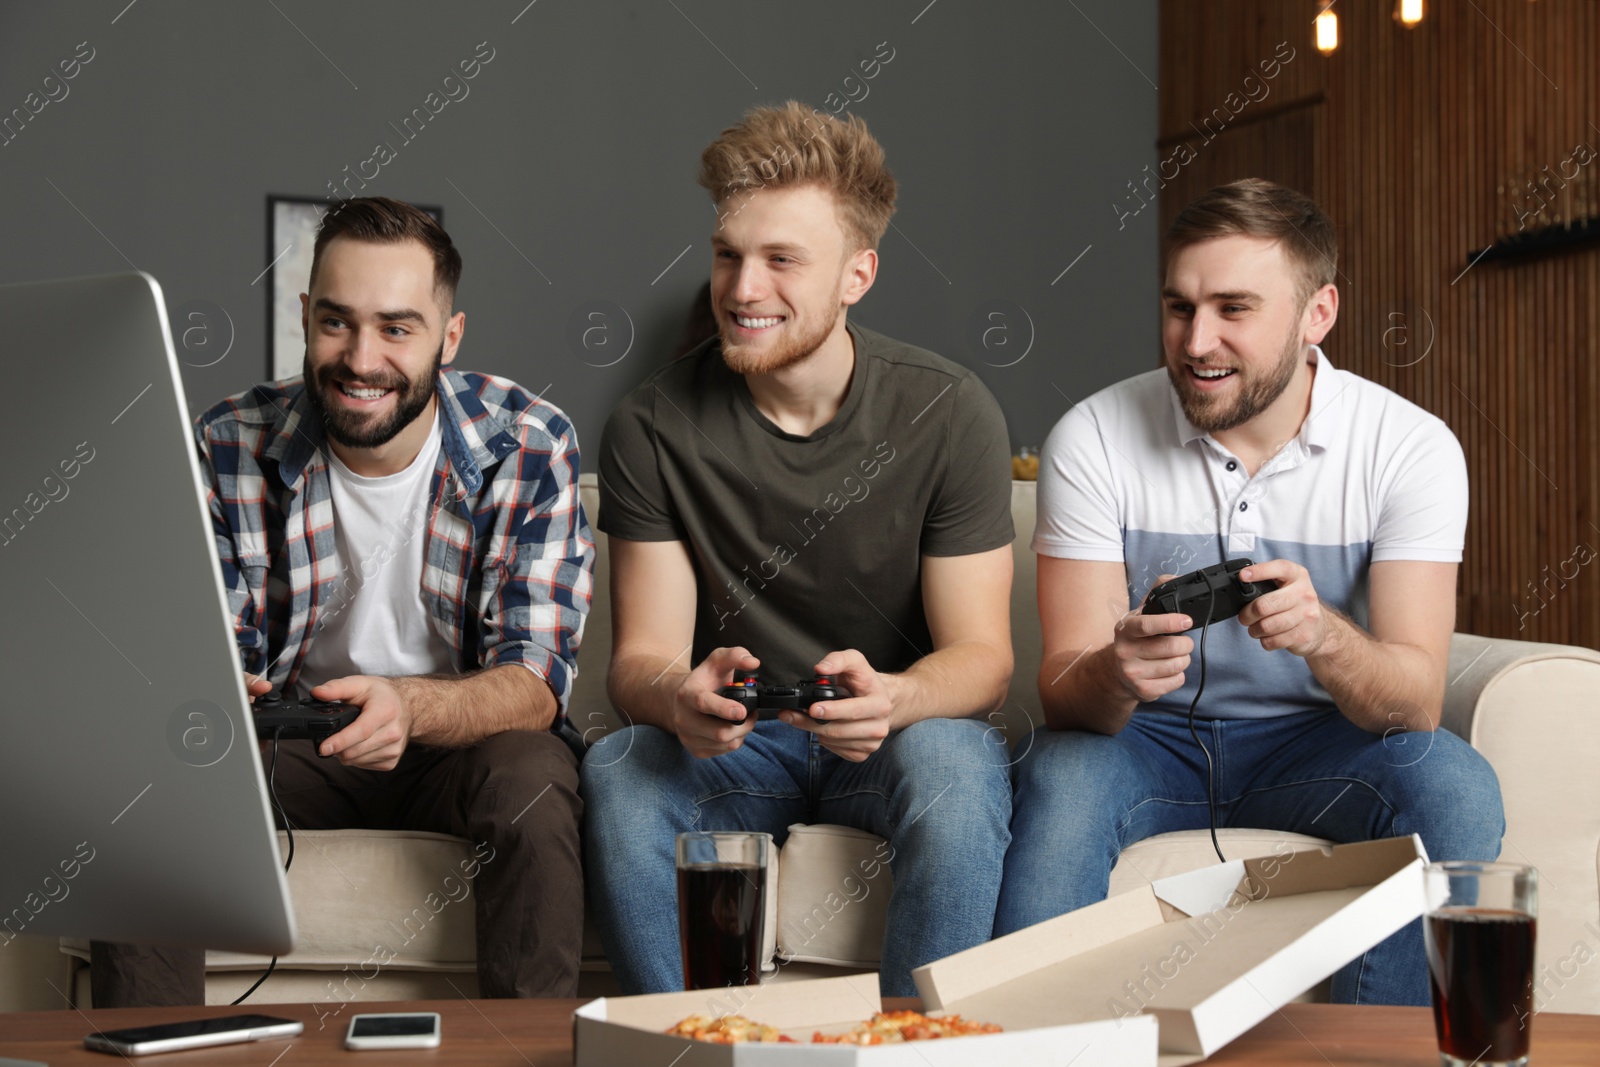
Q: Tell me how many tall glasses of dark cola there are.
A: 2